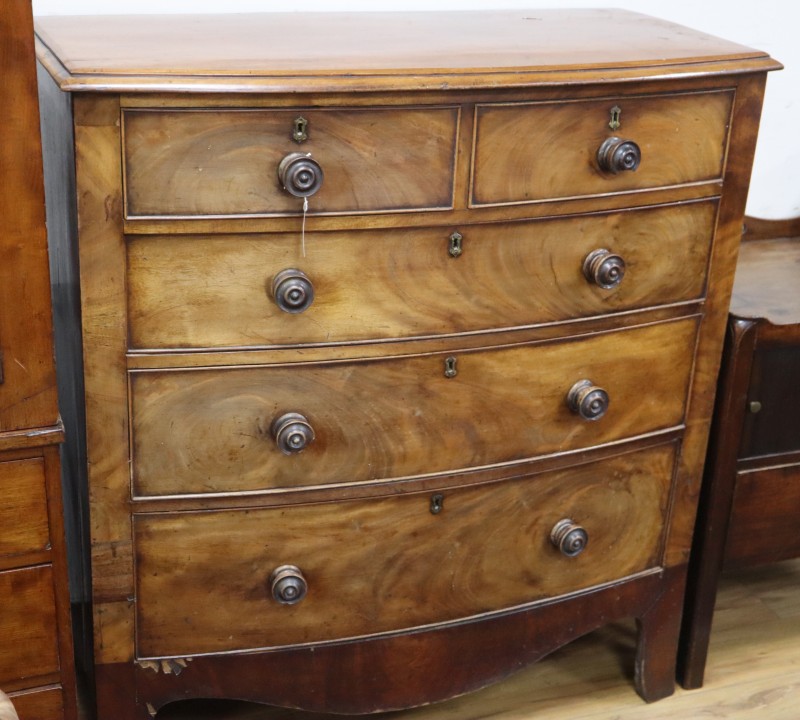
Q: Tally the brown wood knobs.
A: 8